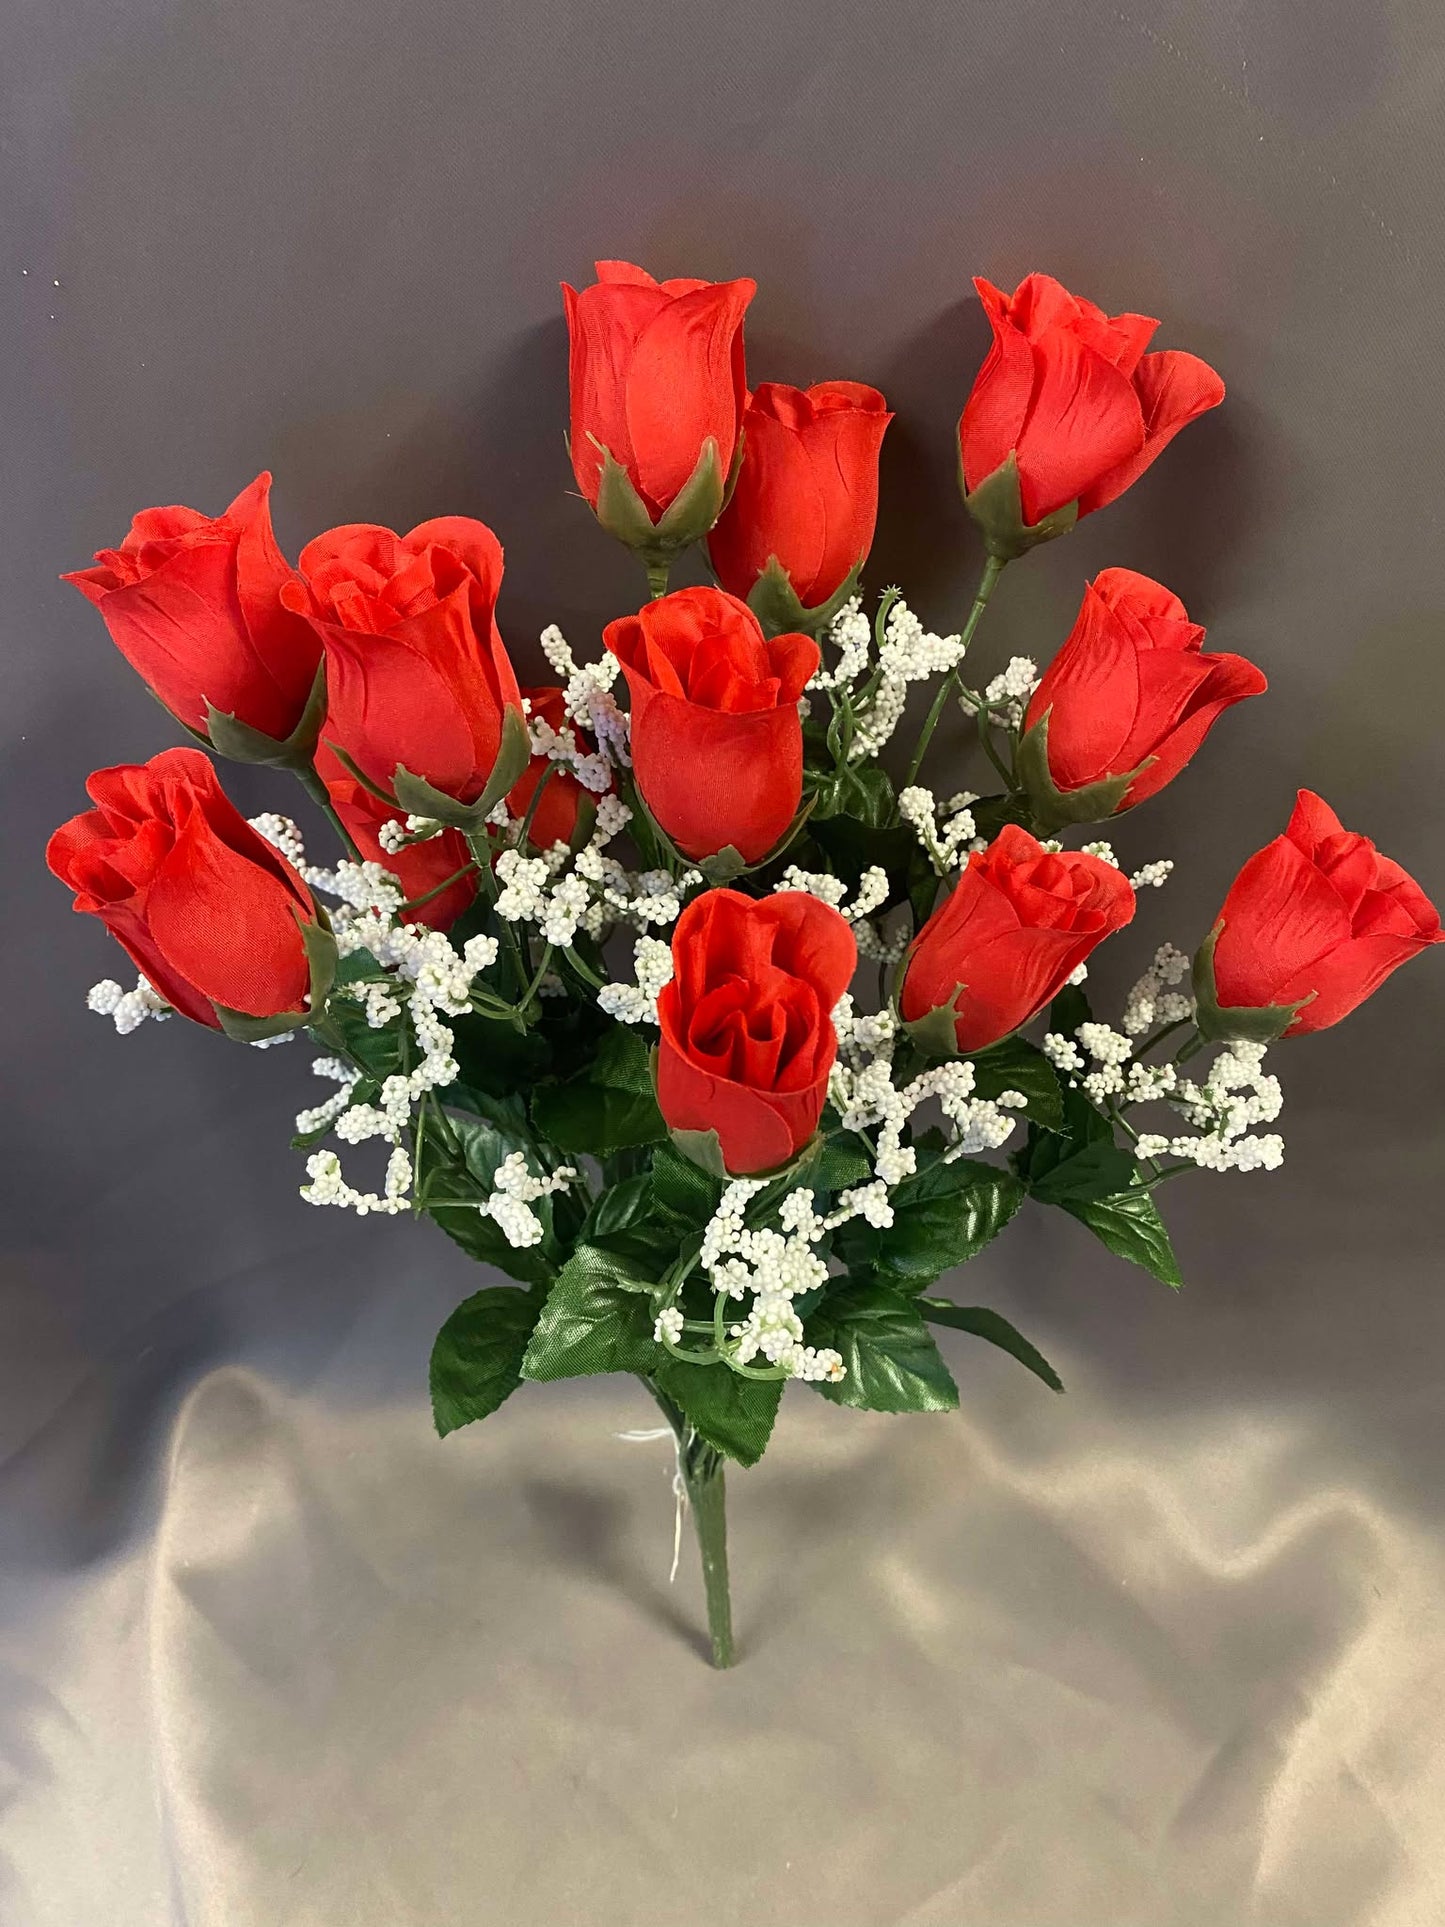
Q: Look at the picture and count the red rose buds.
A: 13